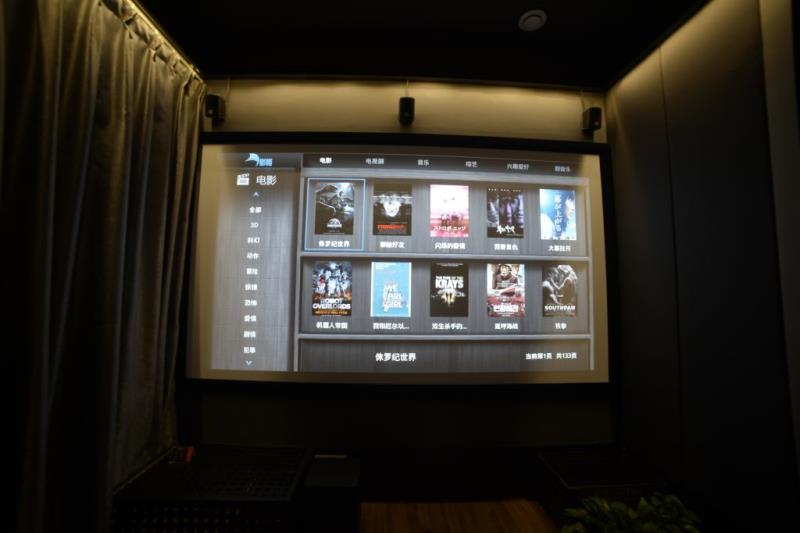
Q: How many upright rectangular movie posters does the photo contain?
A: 10